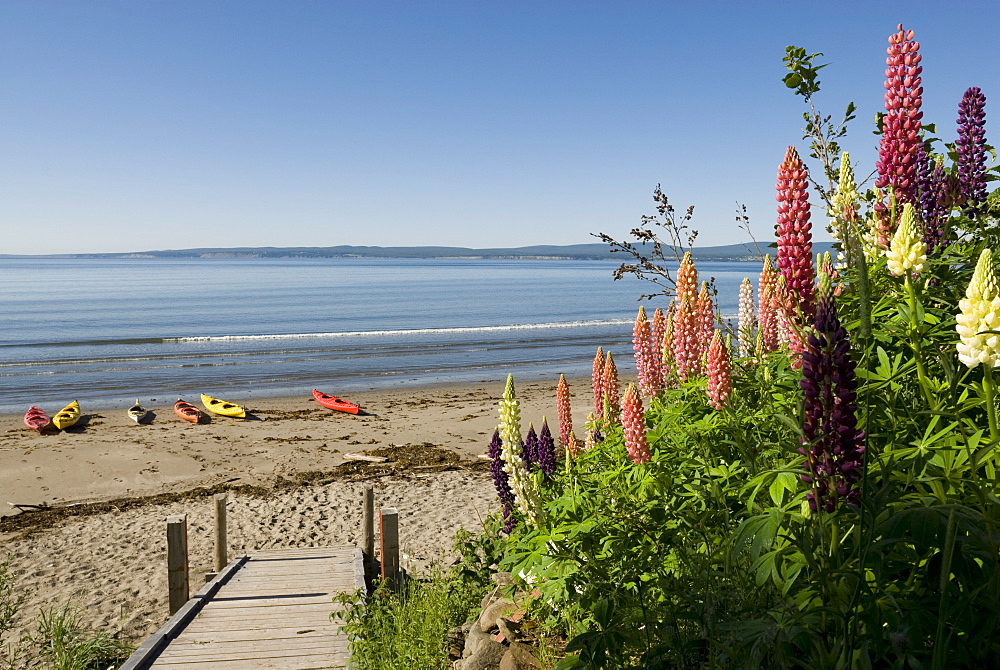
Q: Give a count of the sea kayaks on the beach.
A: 6